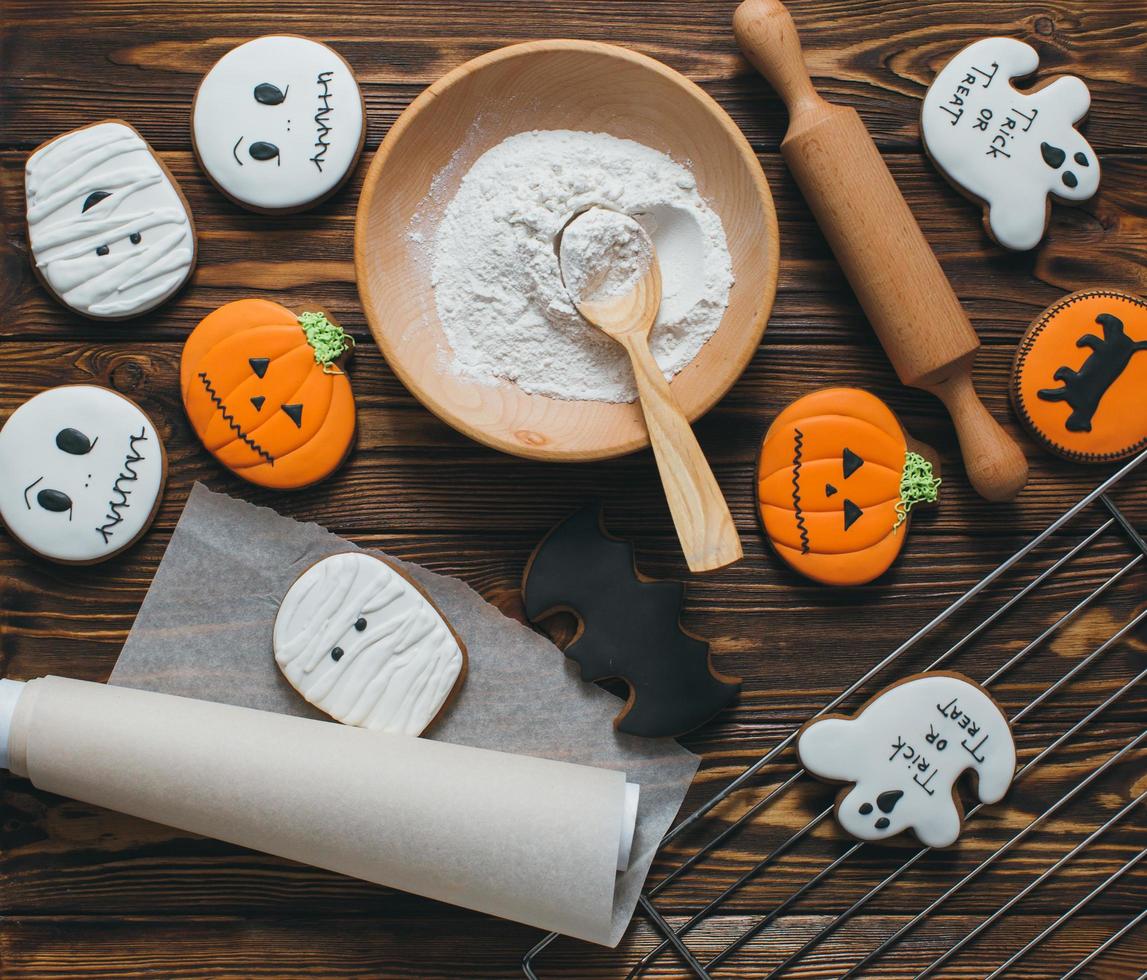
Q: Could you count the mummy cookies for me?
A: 2